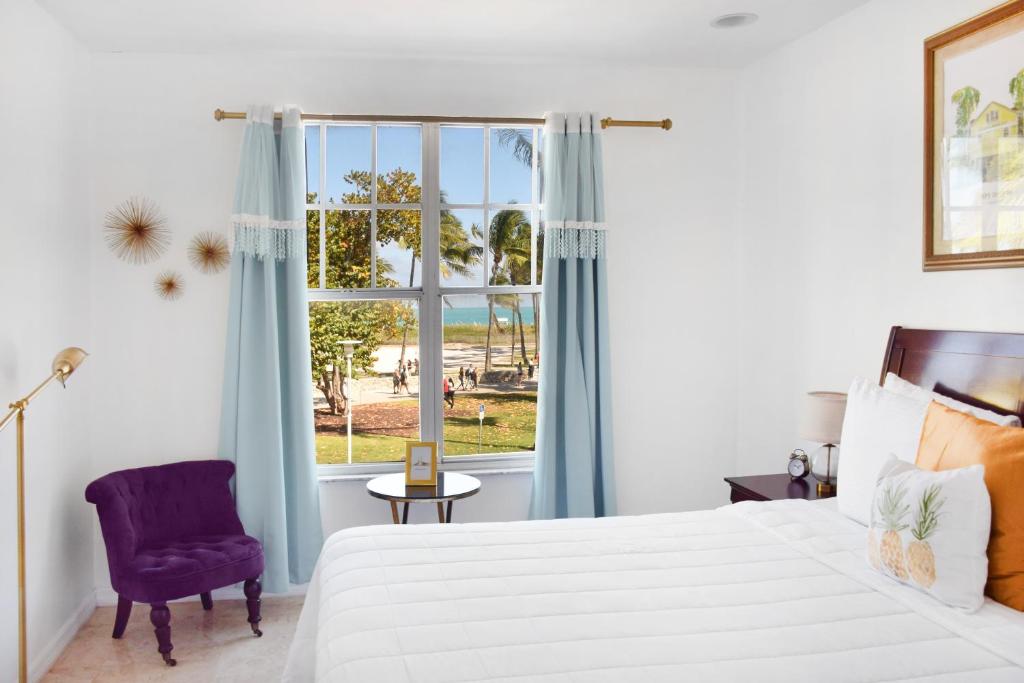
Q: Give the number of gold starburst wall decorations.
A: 3